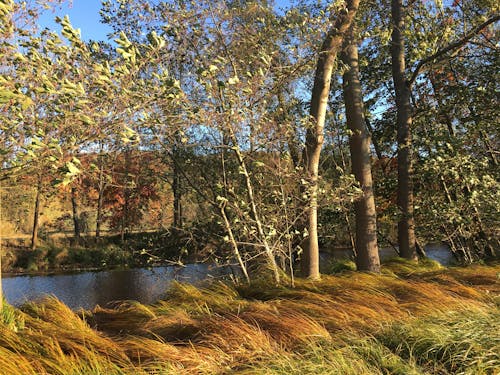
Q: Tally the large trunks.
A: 3